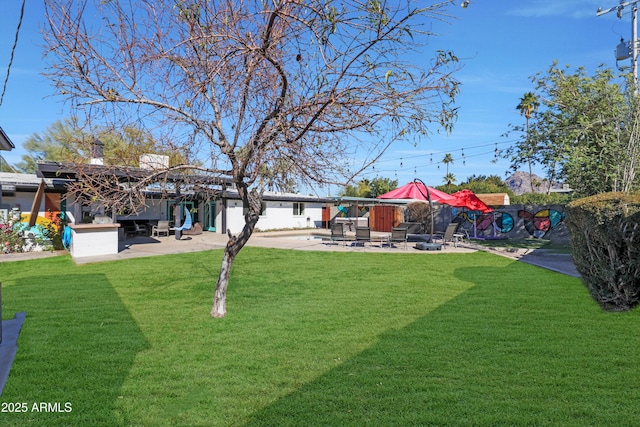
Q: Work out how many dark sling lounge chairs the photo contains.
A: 4